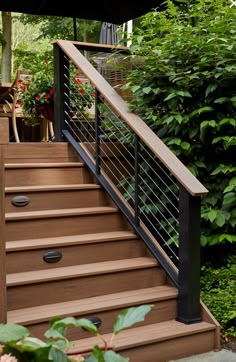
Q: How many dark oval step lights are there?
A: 3